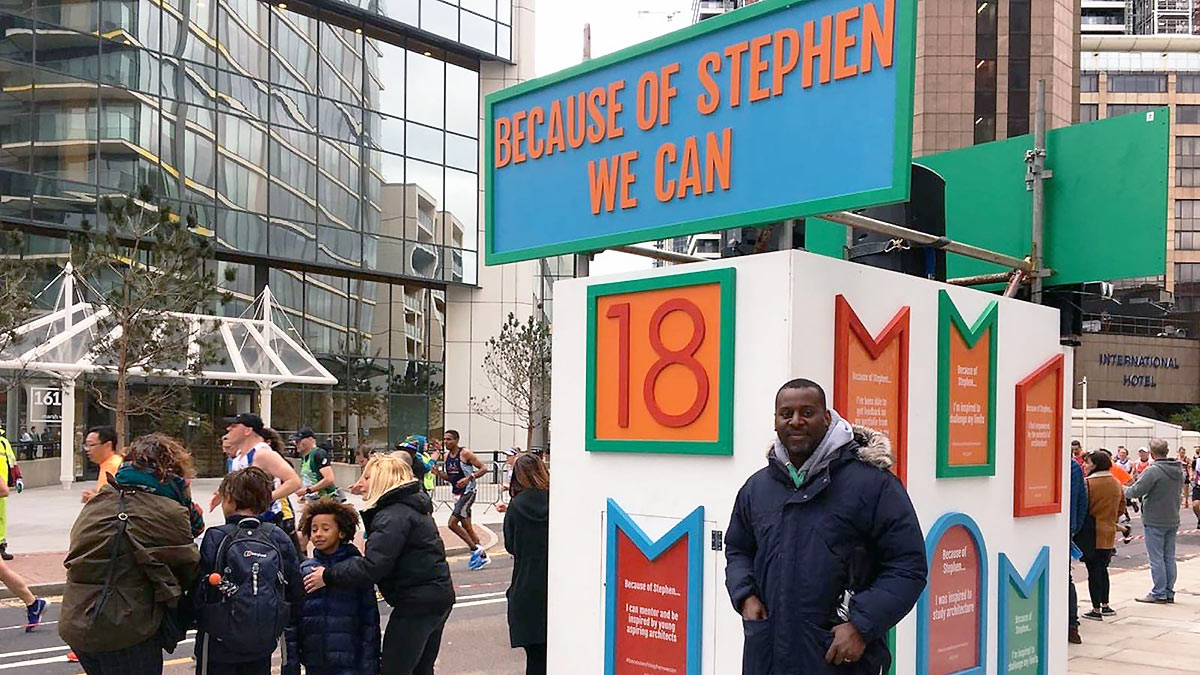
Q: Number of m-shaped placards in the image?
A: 4